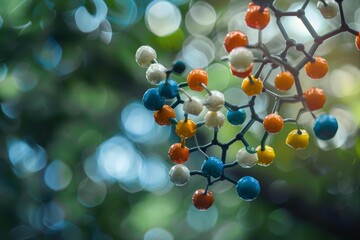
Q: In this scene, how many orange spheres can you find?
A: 12